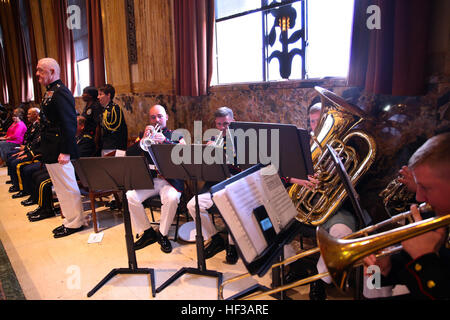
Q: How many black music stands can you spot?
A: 5